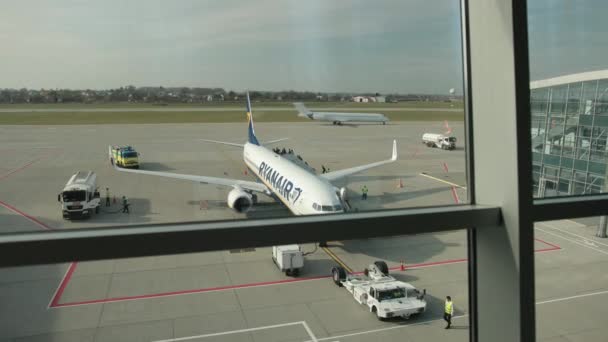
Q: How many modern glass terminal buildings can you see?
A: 1